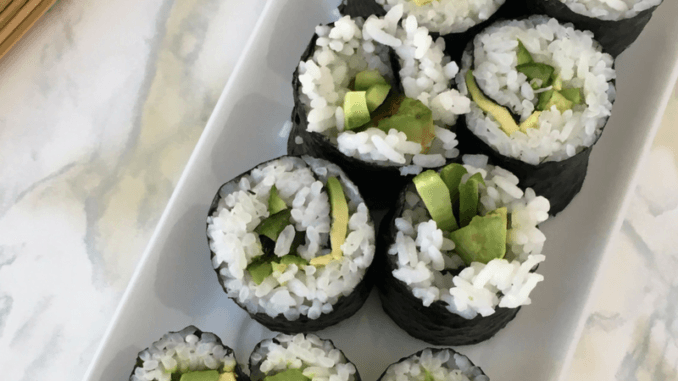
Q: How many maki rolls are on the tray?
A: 9